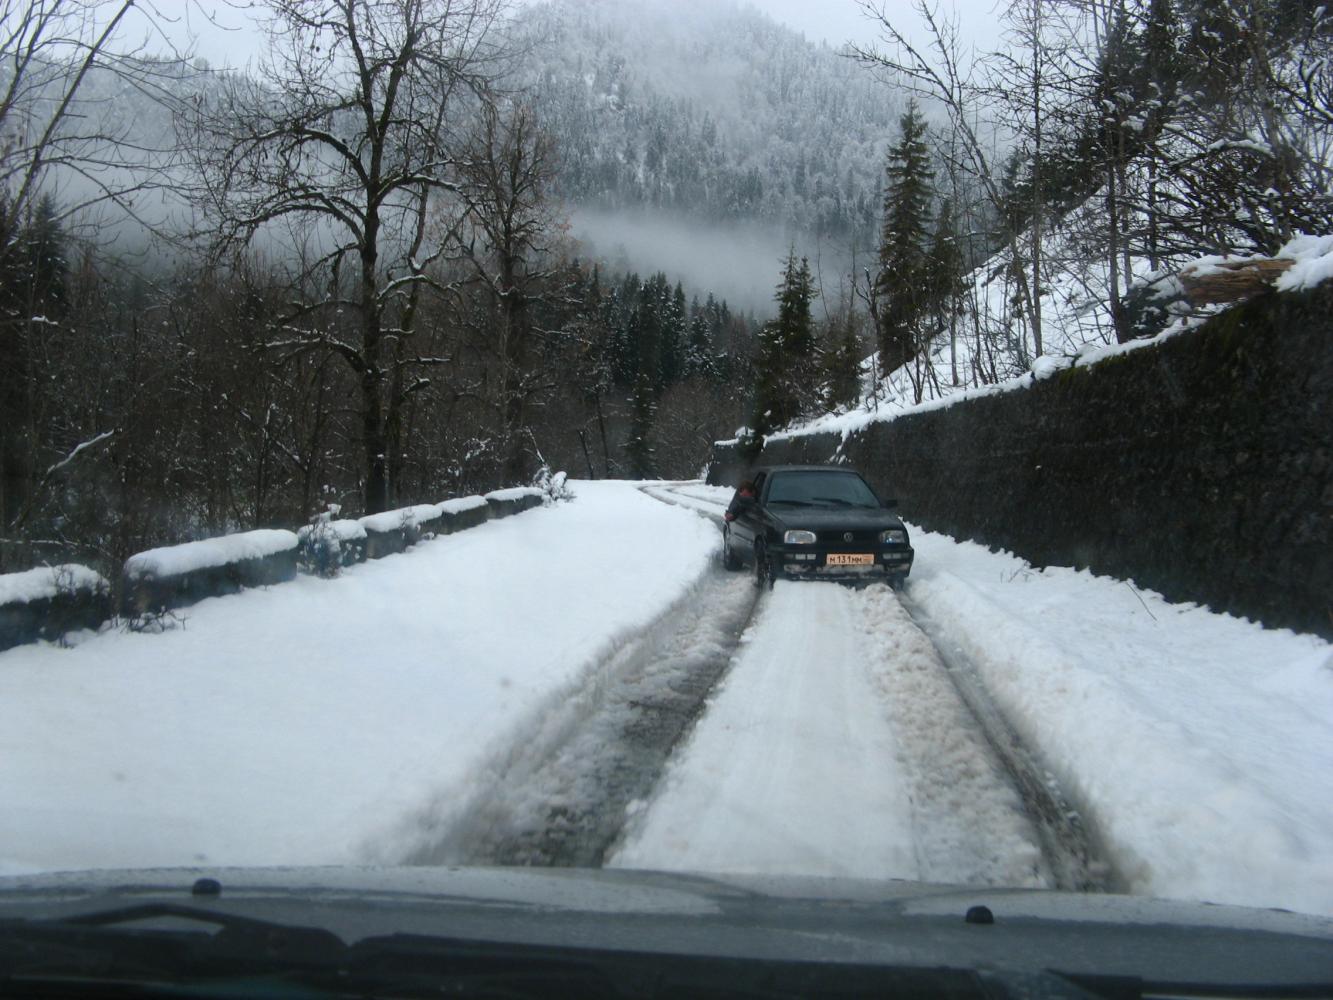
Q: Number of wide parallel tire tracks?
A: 2